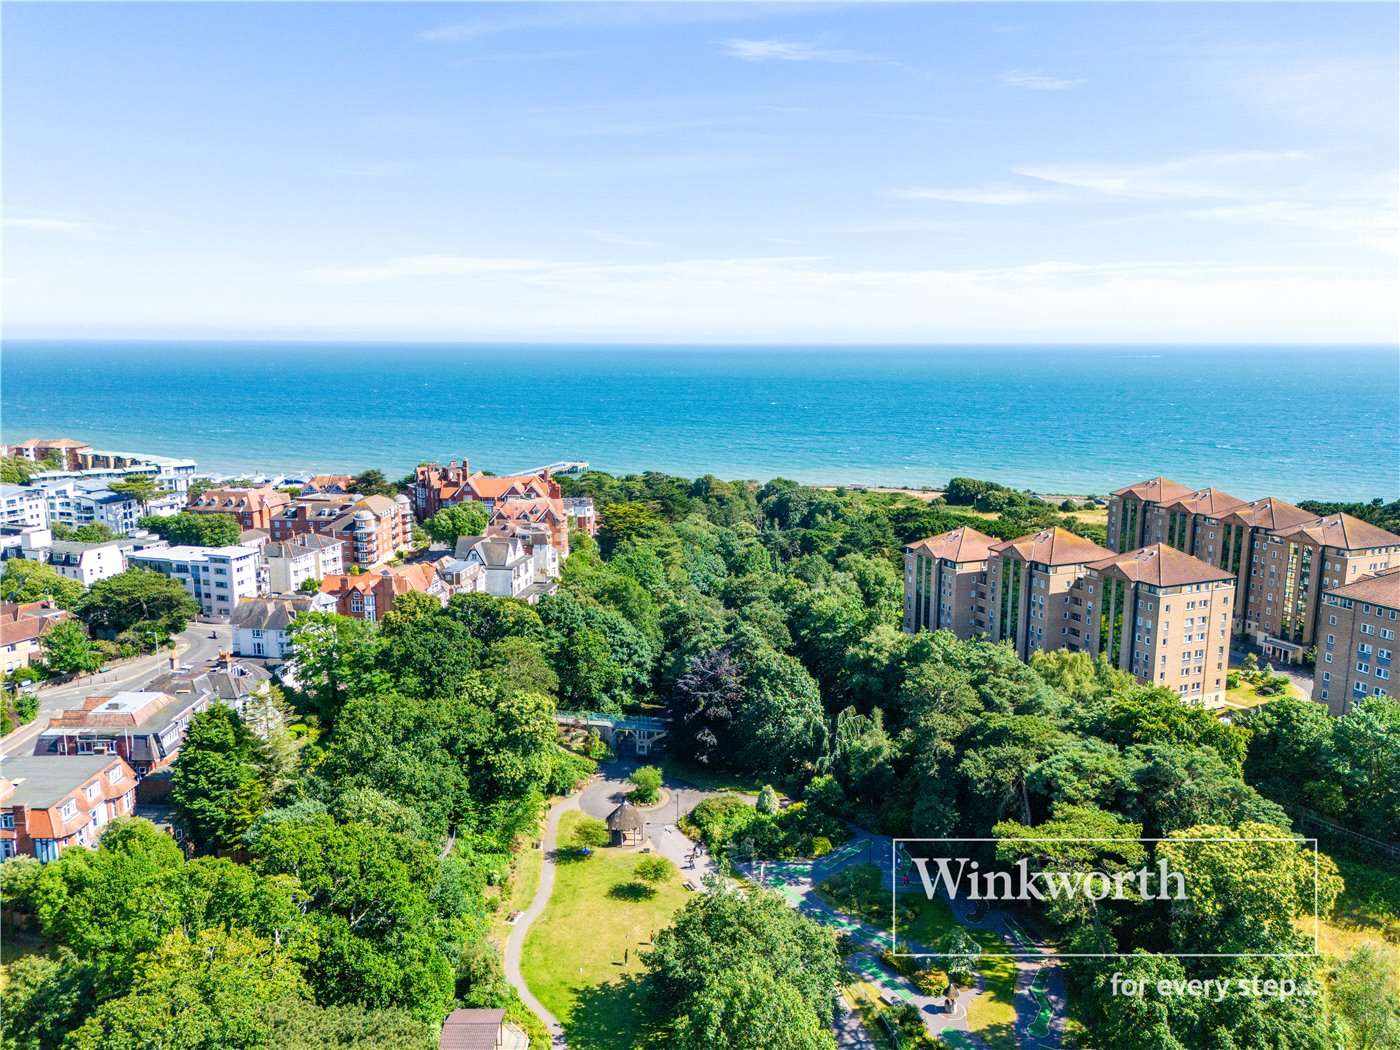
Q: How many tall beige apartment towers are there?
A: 8